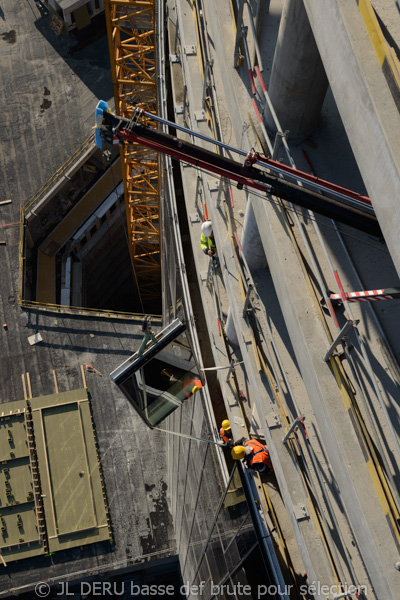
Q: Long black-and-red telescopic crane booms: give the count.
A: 1